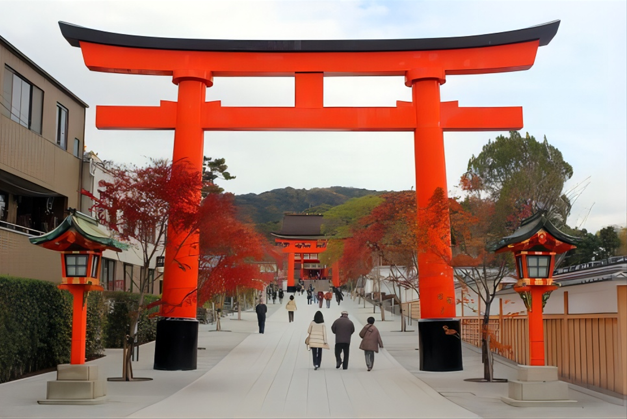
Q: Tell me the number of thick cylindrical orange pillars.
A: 2